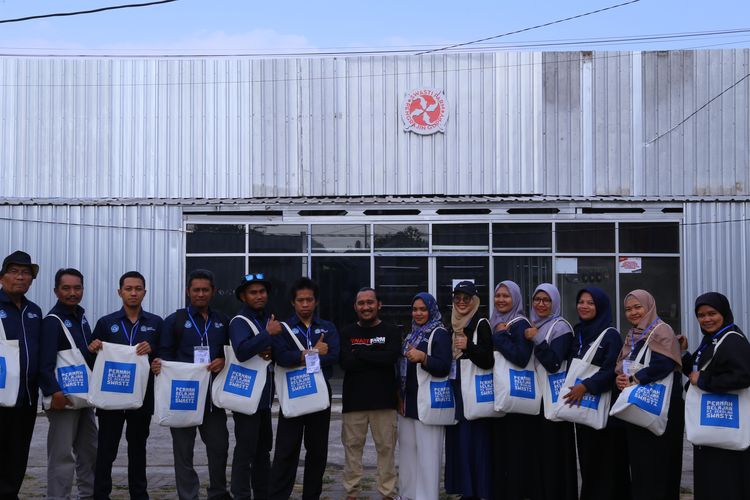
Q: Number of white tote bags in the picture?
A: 13